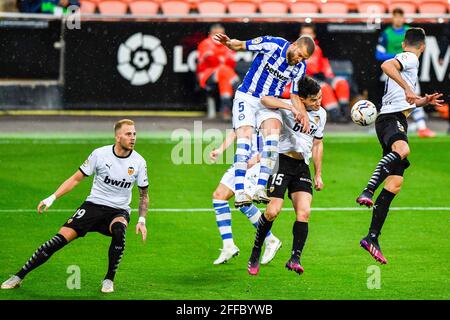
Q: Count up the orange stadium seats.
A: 12